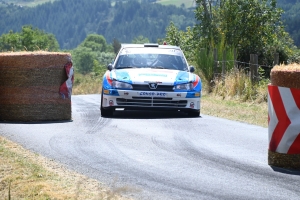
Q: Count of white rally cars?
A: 1